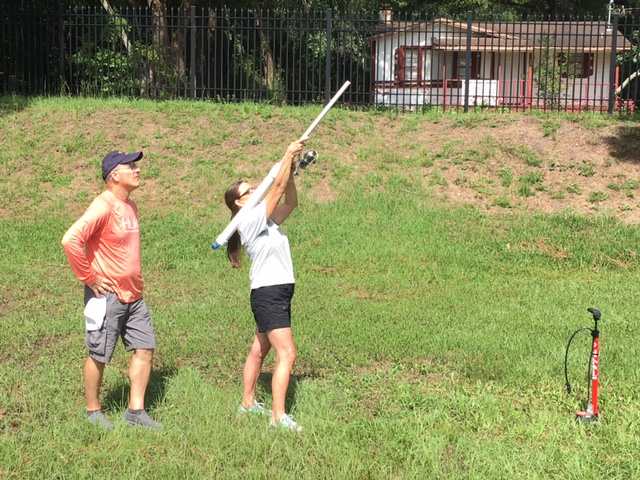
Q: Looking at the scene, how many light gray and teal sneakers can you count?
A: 2